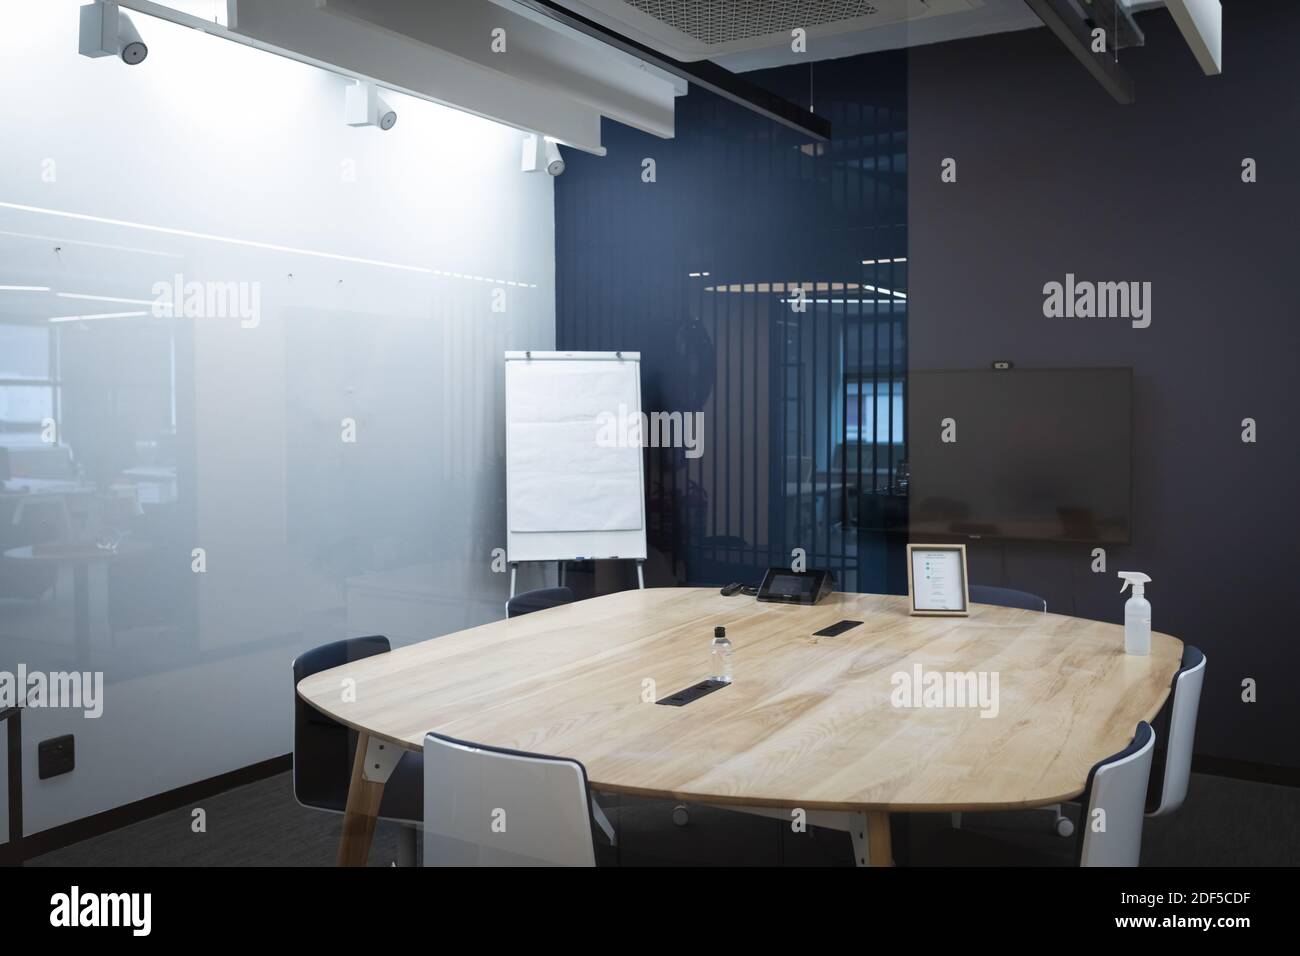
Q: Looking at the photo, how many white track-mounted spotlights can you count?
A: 3